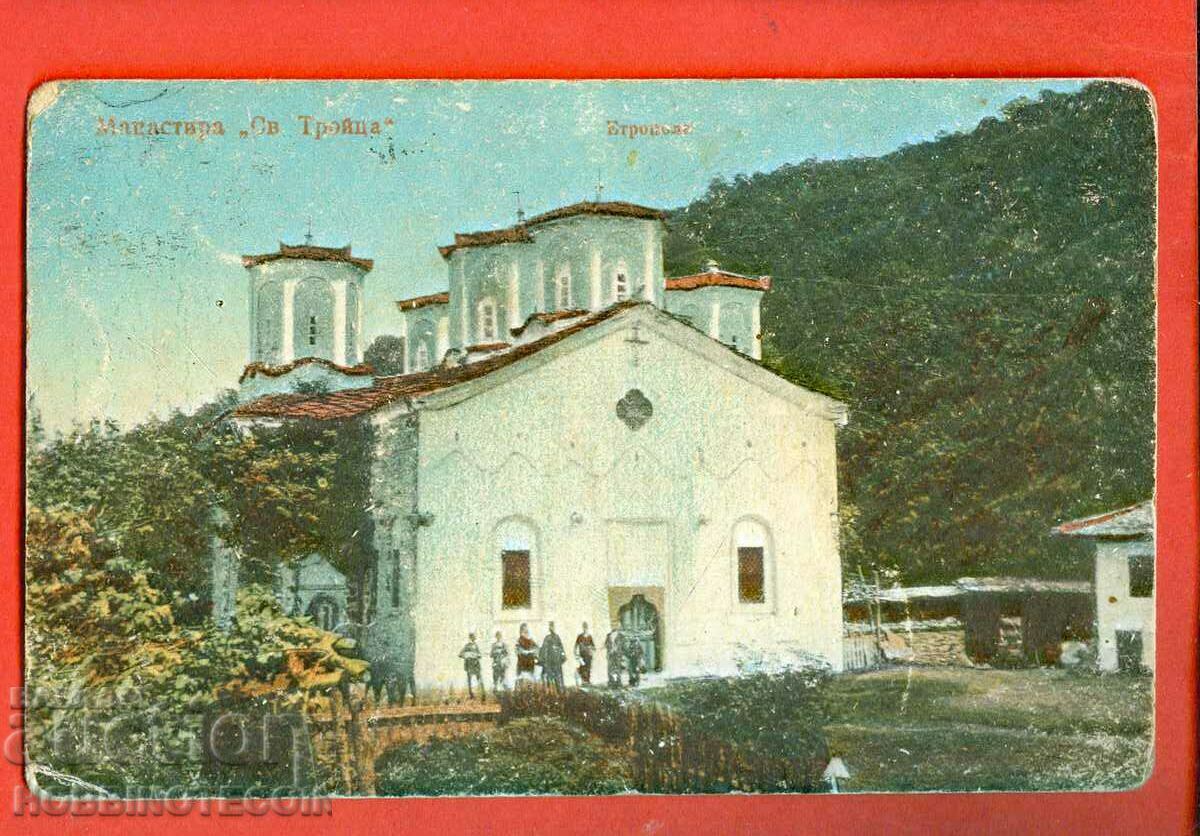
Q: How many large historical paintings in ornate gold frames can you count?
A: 0